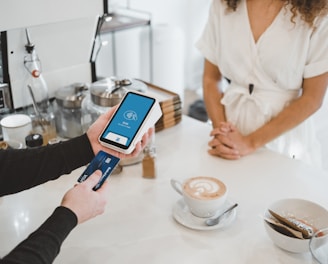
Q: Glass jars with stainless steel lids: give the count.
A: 2